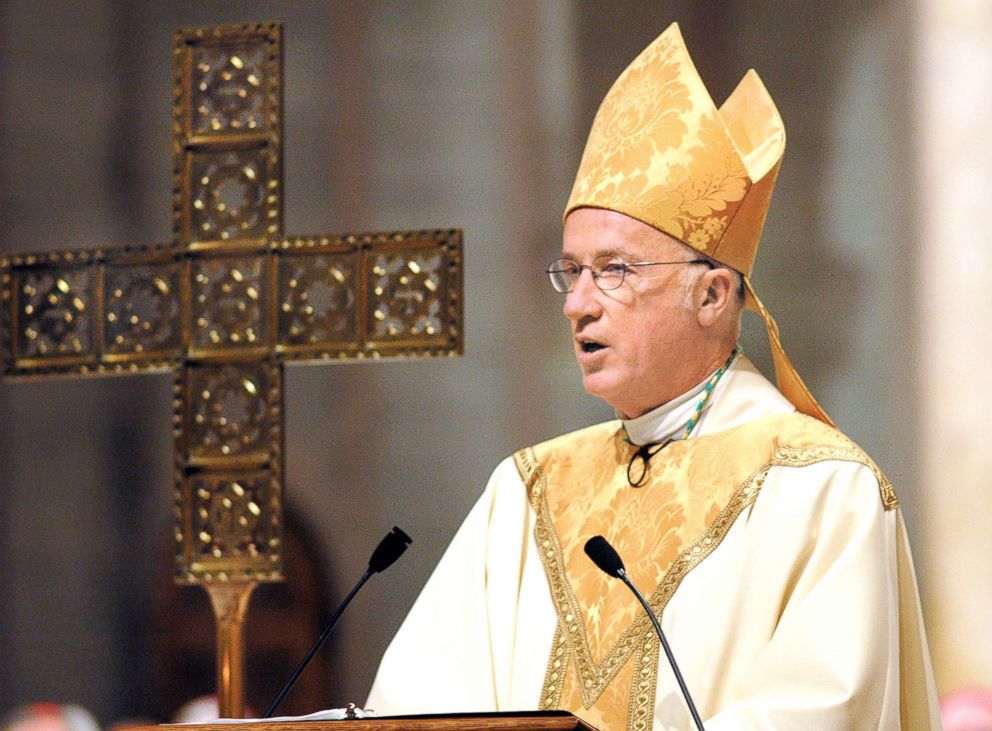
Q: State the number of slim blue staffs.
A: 0